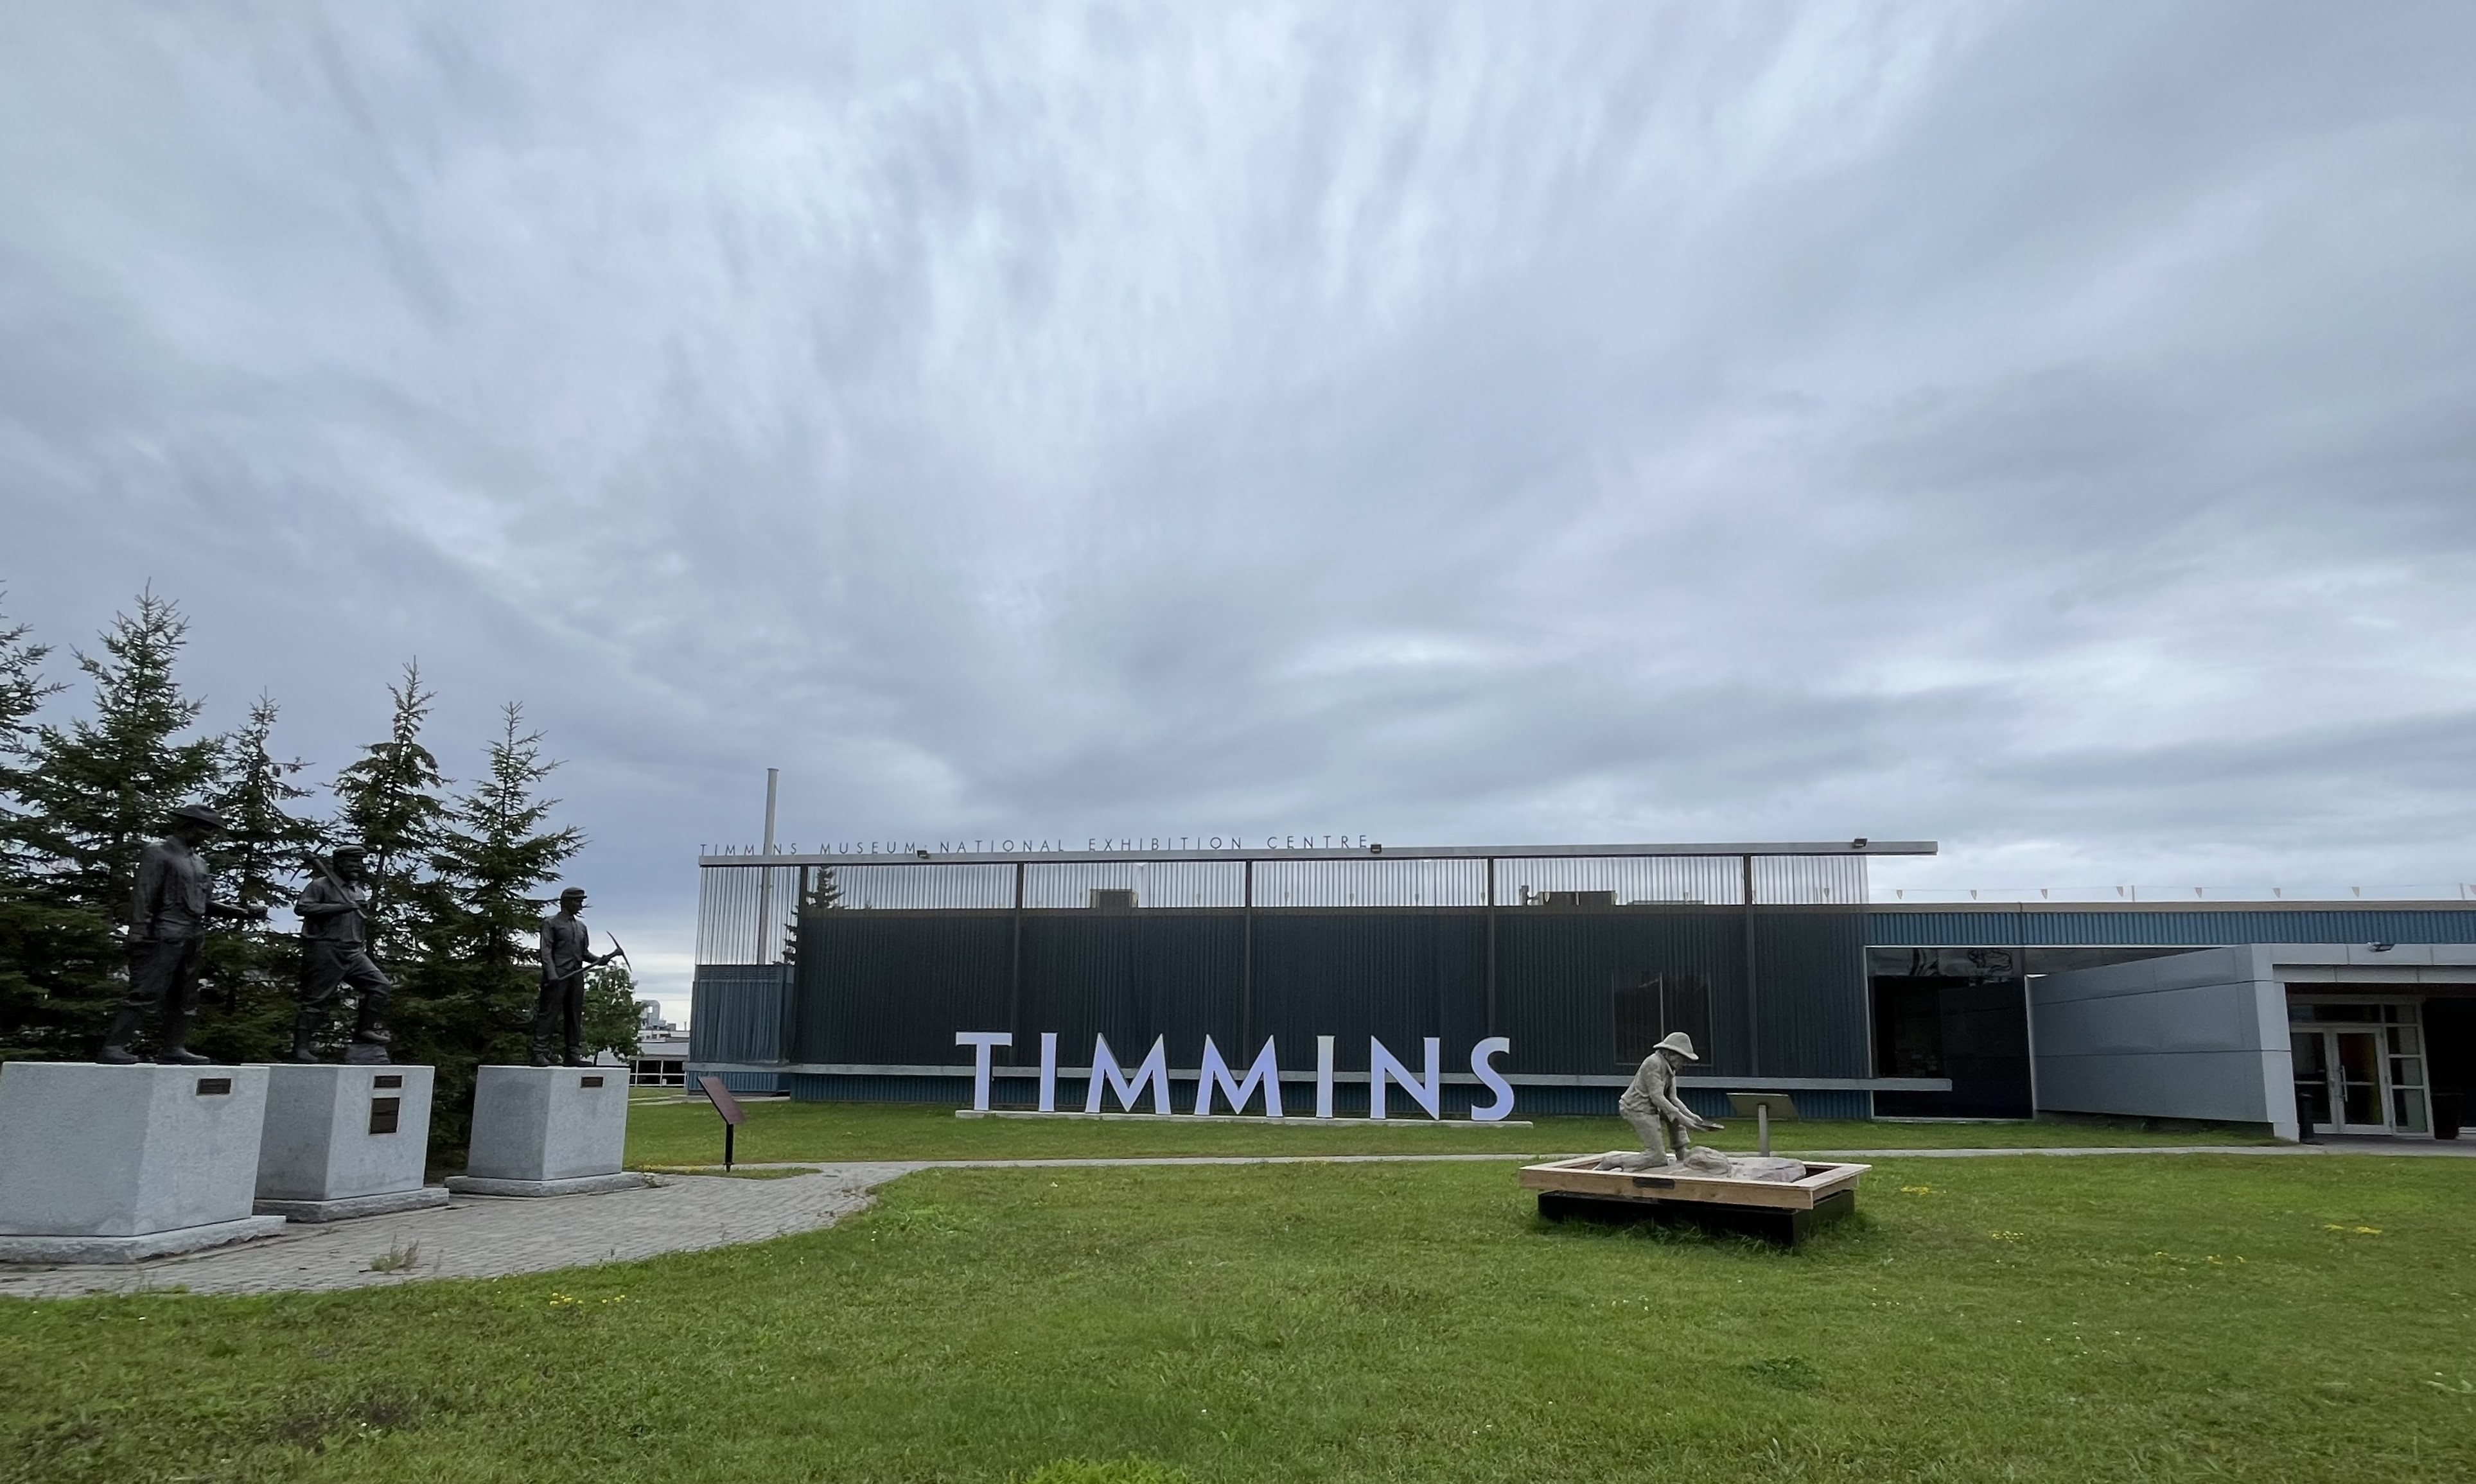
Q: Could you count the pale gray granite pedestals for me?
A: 3